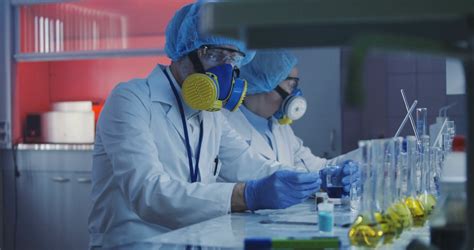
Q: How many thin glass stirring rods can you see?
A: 3